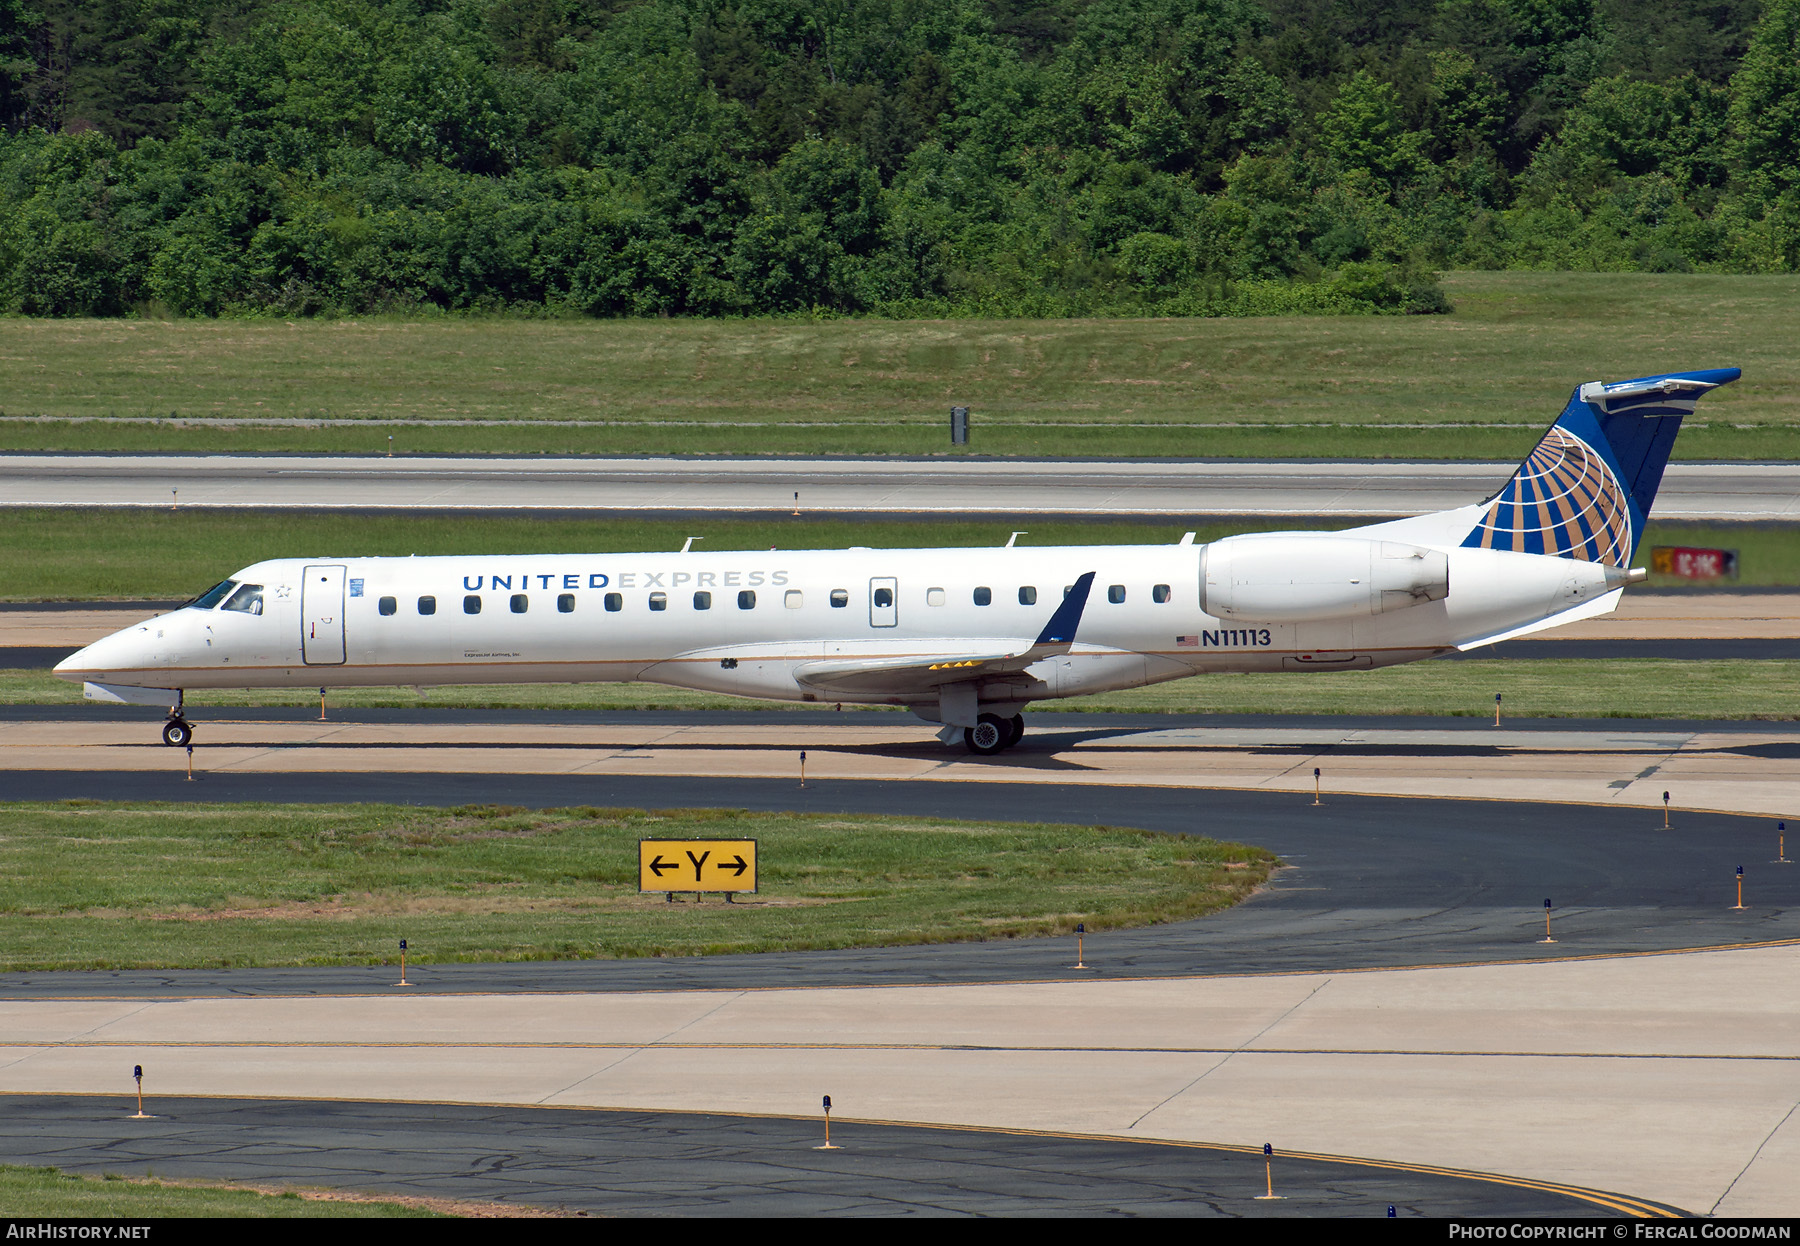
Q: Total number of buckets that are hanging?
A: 0